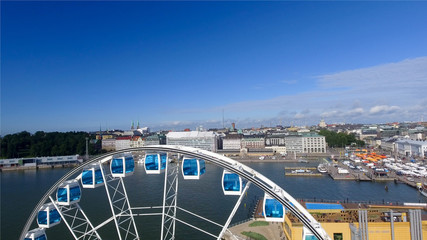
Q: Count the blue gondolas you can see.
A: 10